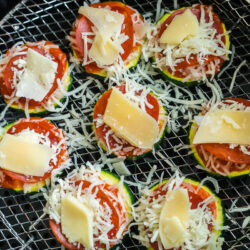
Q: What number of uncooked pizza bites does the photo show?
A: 8